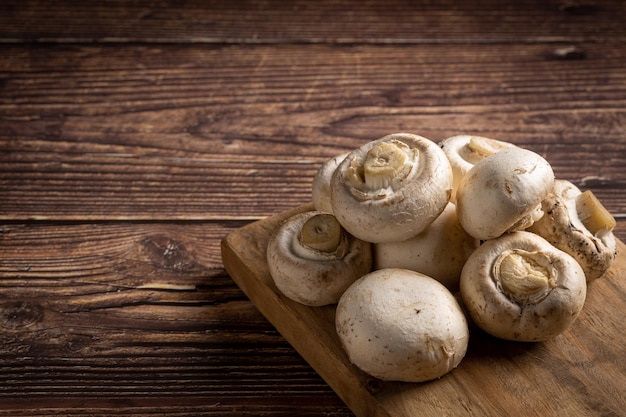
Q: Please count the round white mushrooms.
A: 9